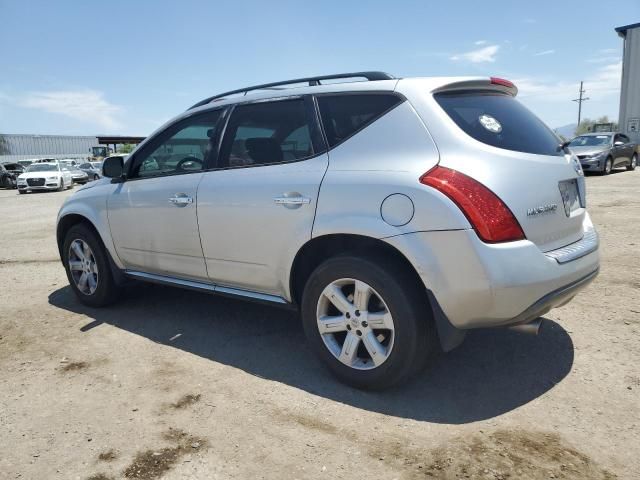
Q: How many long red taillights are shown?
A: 1